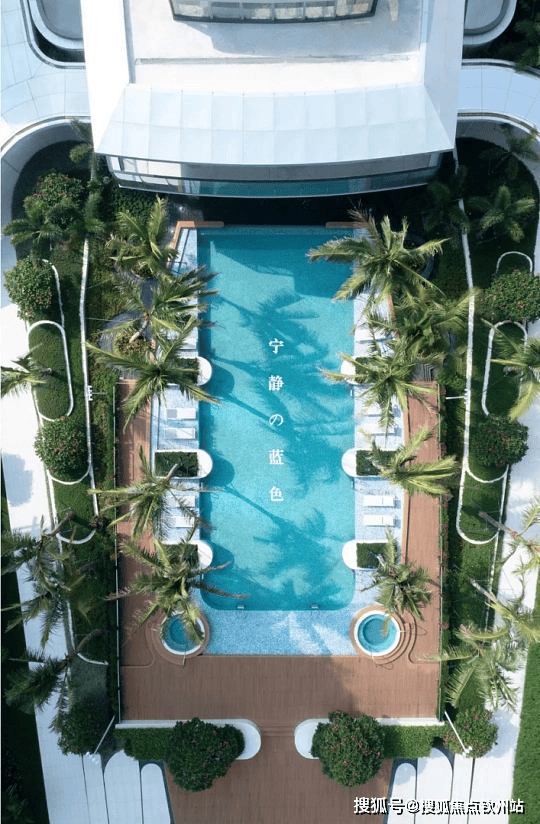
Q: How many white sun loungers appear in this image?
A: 10